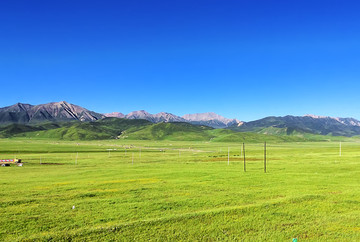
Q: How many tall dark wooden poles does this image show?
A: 2